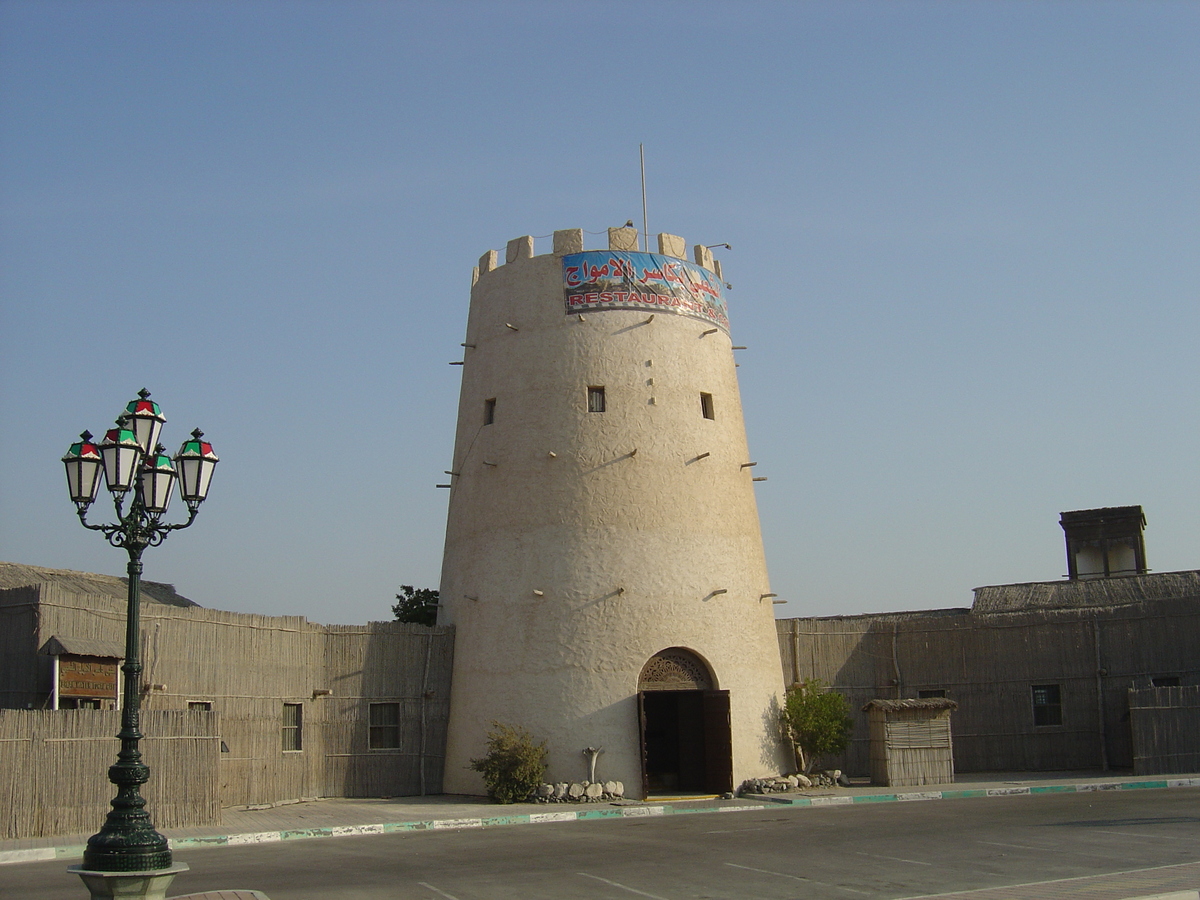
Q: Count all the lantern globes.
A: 5